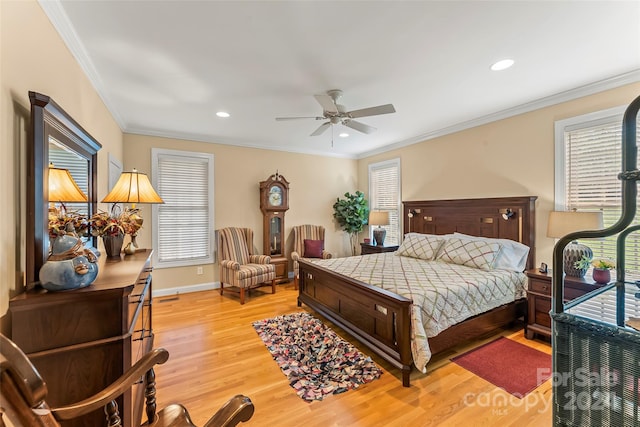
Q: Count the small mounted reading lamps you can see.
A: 2